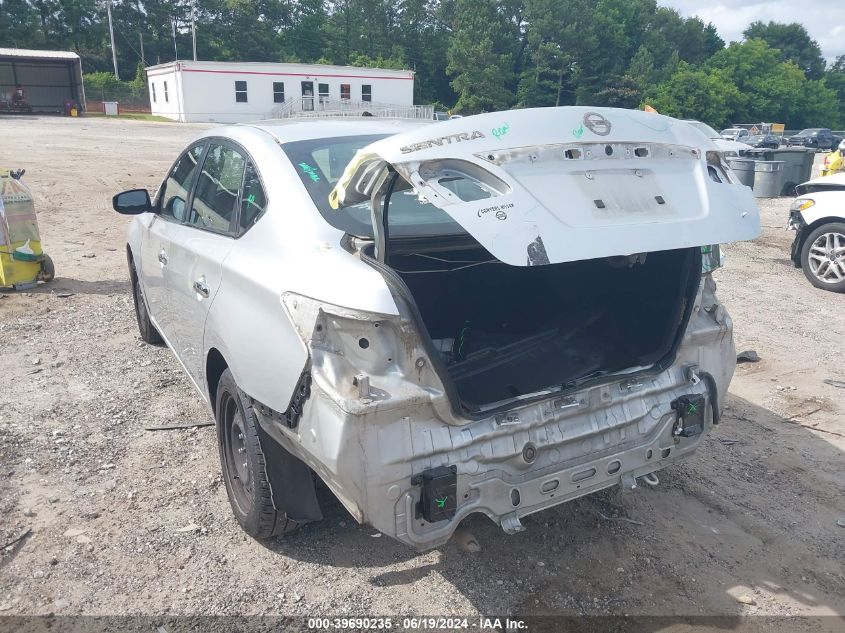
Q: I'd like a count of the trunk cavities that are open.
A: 1